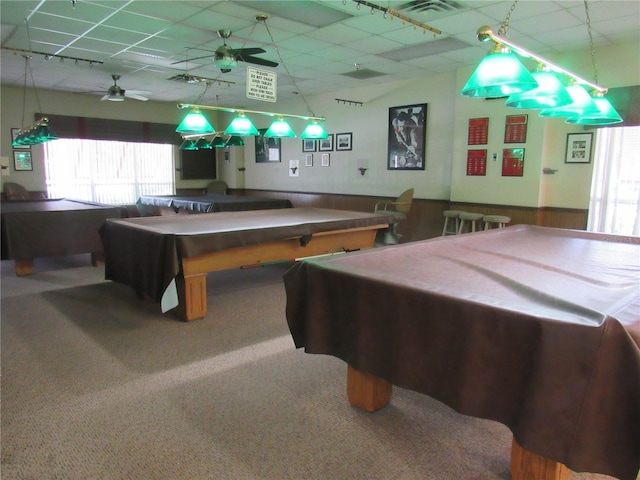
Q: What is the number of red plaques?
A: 4